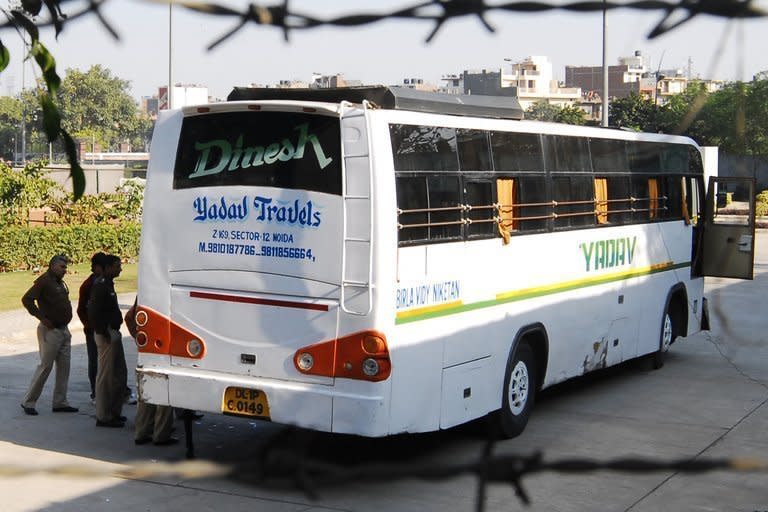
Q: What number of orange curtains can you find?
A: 4